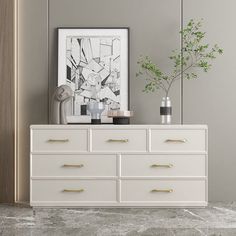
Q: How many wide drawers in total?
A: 4